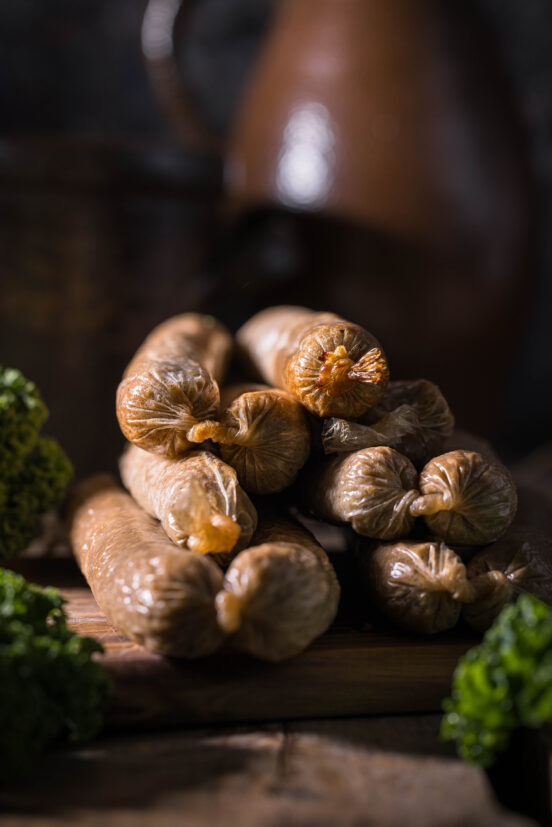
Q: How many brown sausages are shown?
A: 11